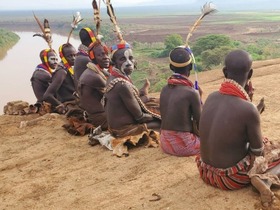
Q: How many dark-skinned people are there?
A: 7